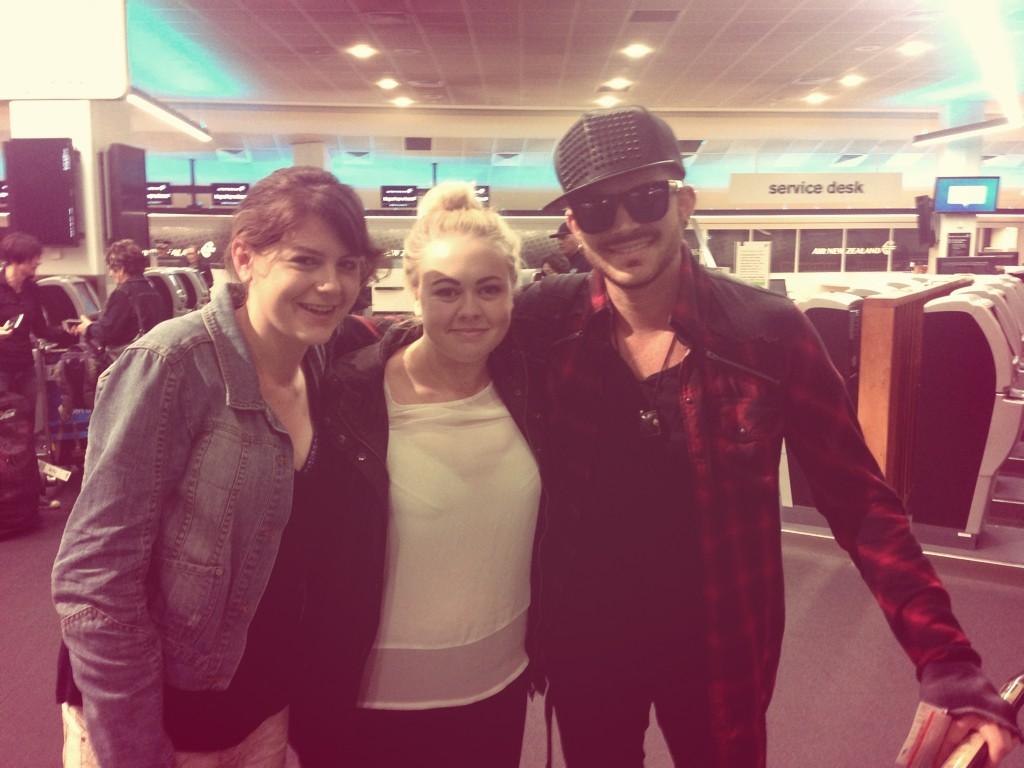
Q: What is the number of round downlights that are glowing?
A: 9